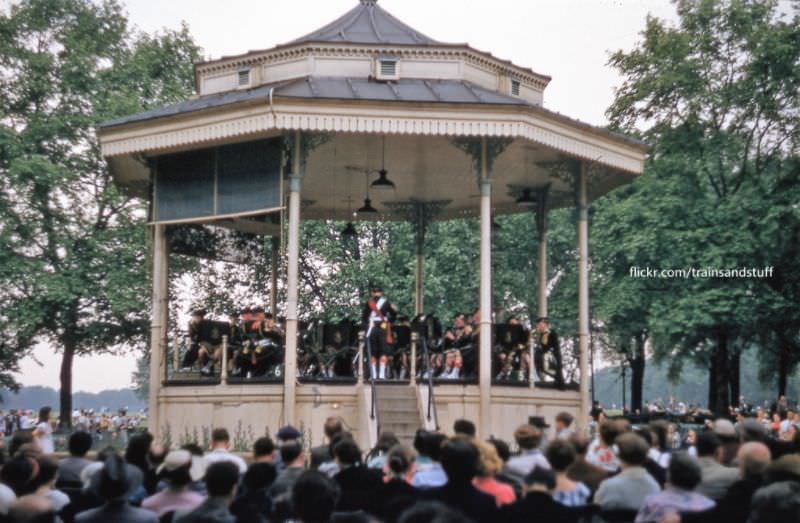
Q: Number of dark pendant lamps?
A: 4